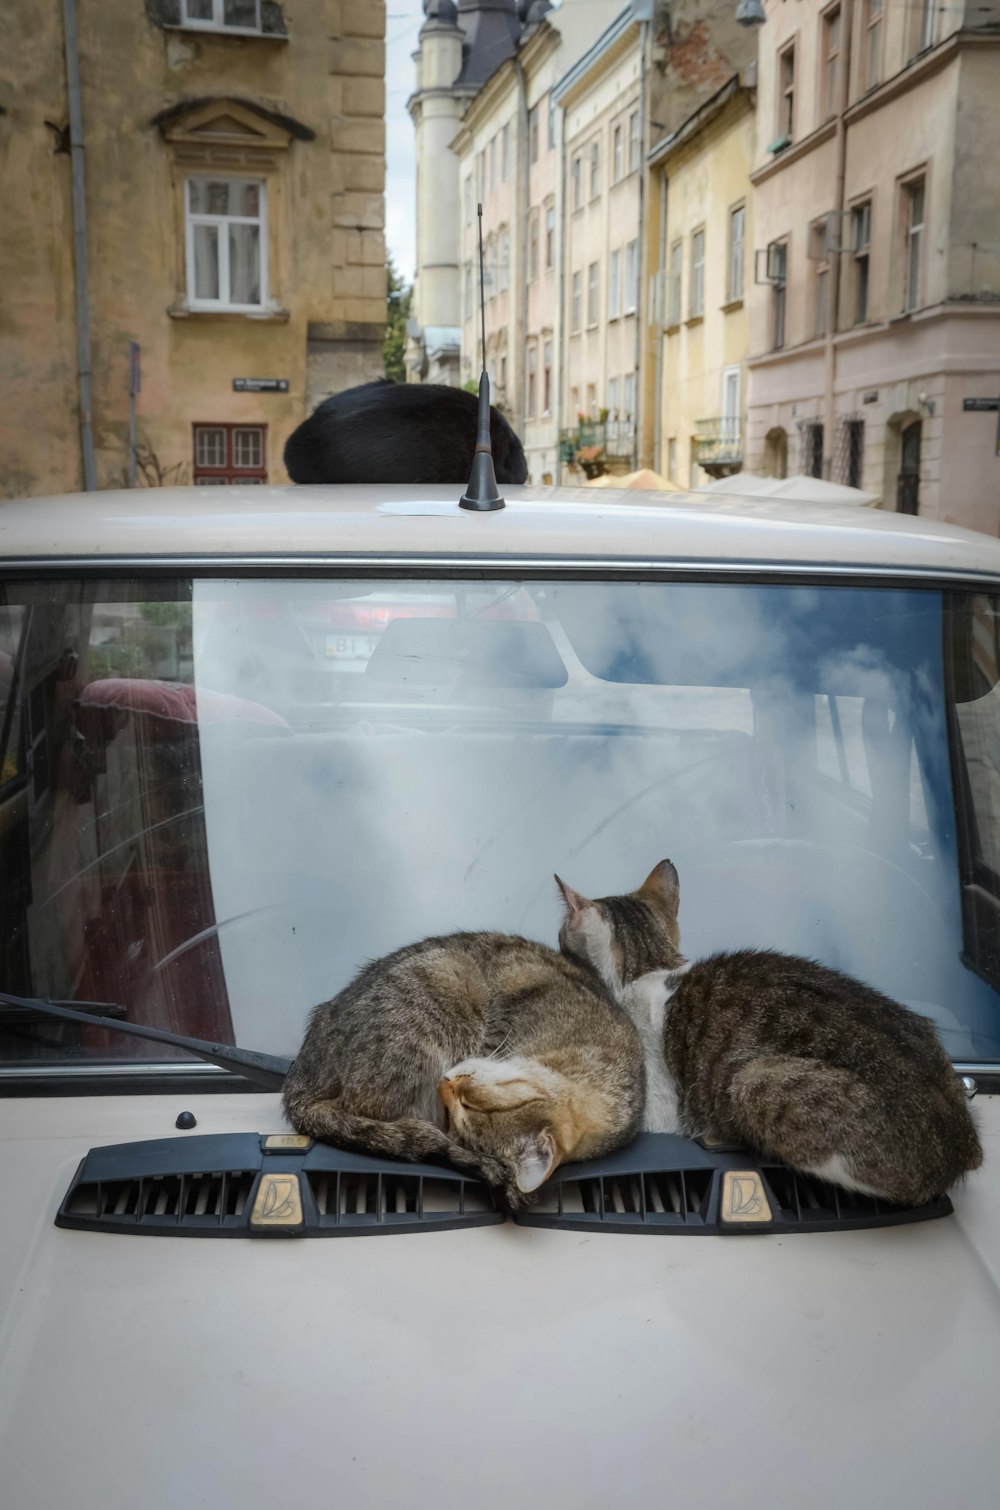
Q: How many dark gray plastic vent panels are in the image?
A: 2